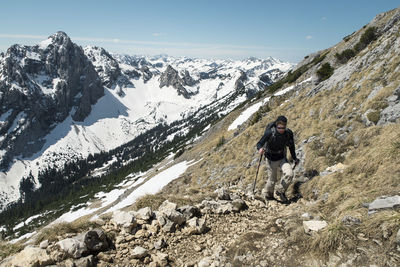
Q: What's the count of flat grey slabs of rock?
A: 1